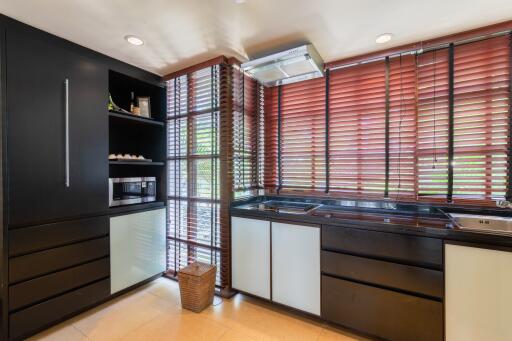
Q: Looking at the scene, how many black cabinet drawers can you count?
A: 7